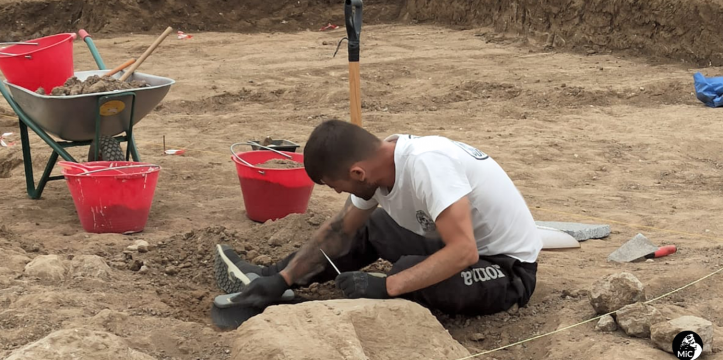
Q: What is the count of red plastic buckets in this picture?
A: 3